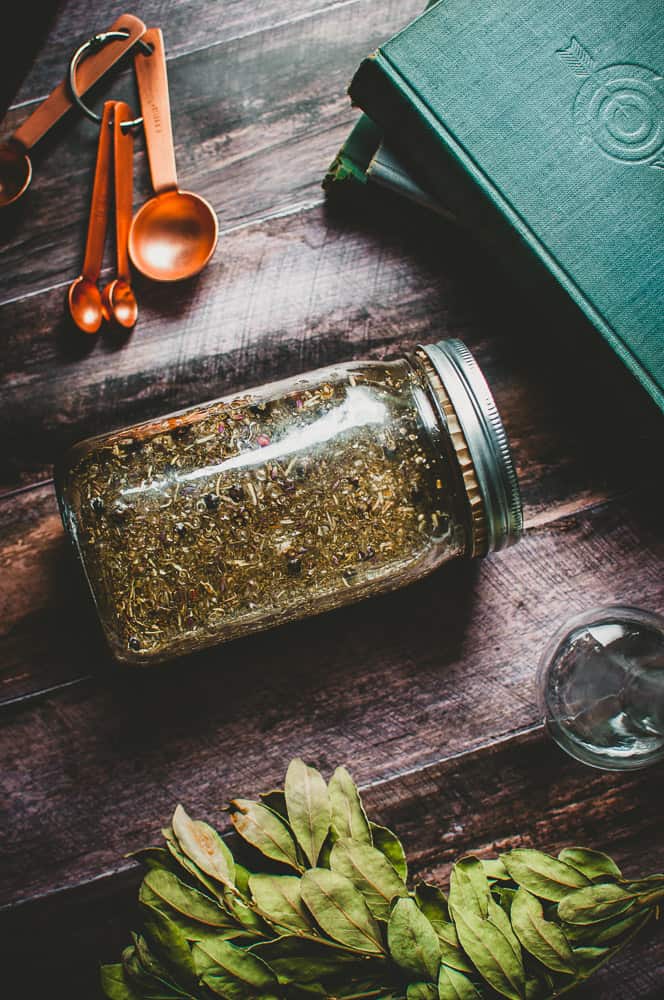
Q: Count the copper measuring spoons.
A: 4